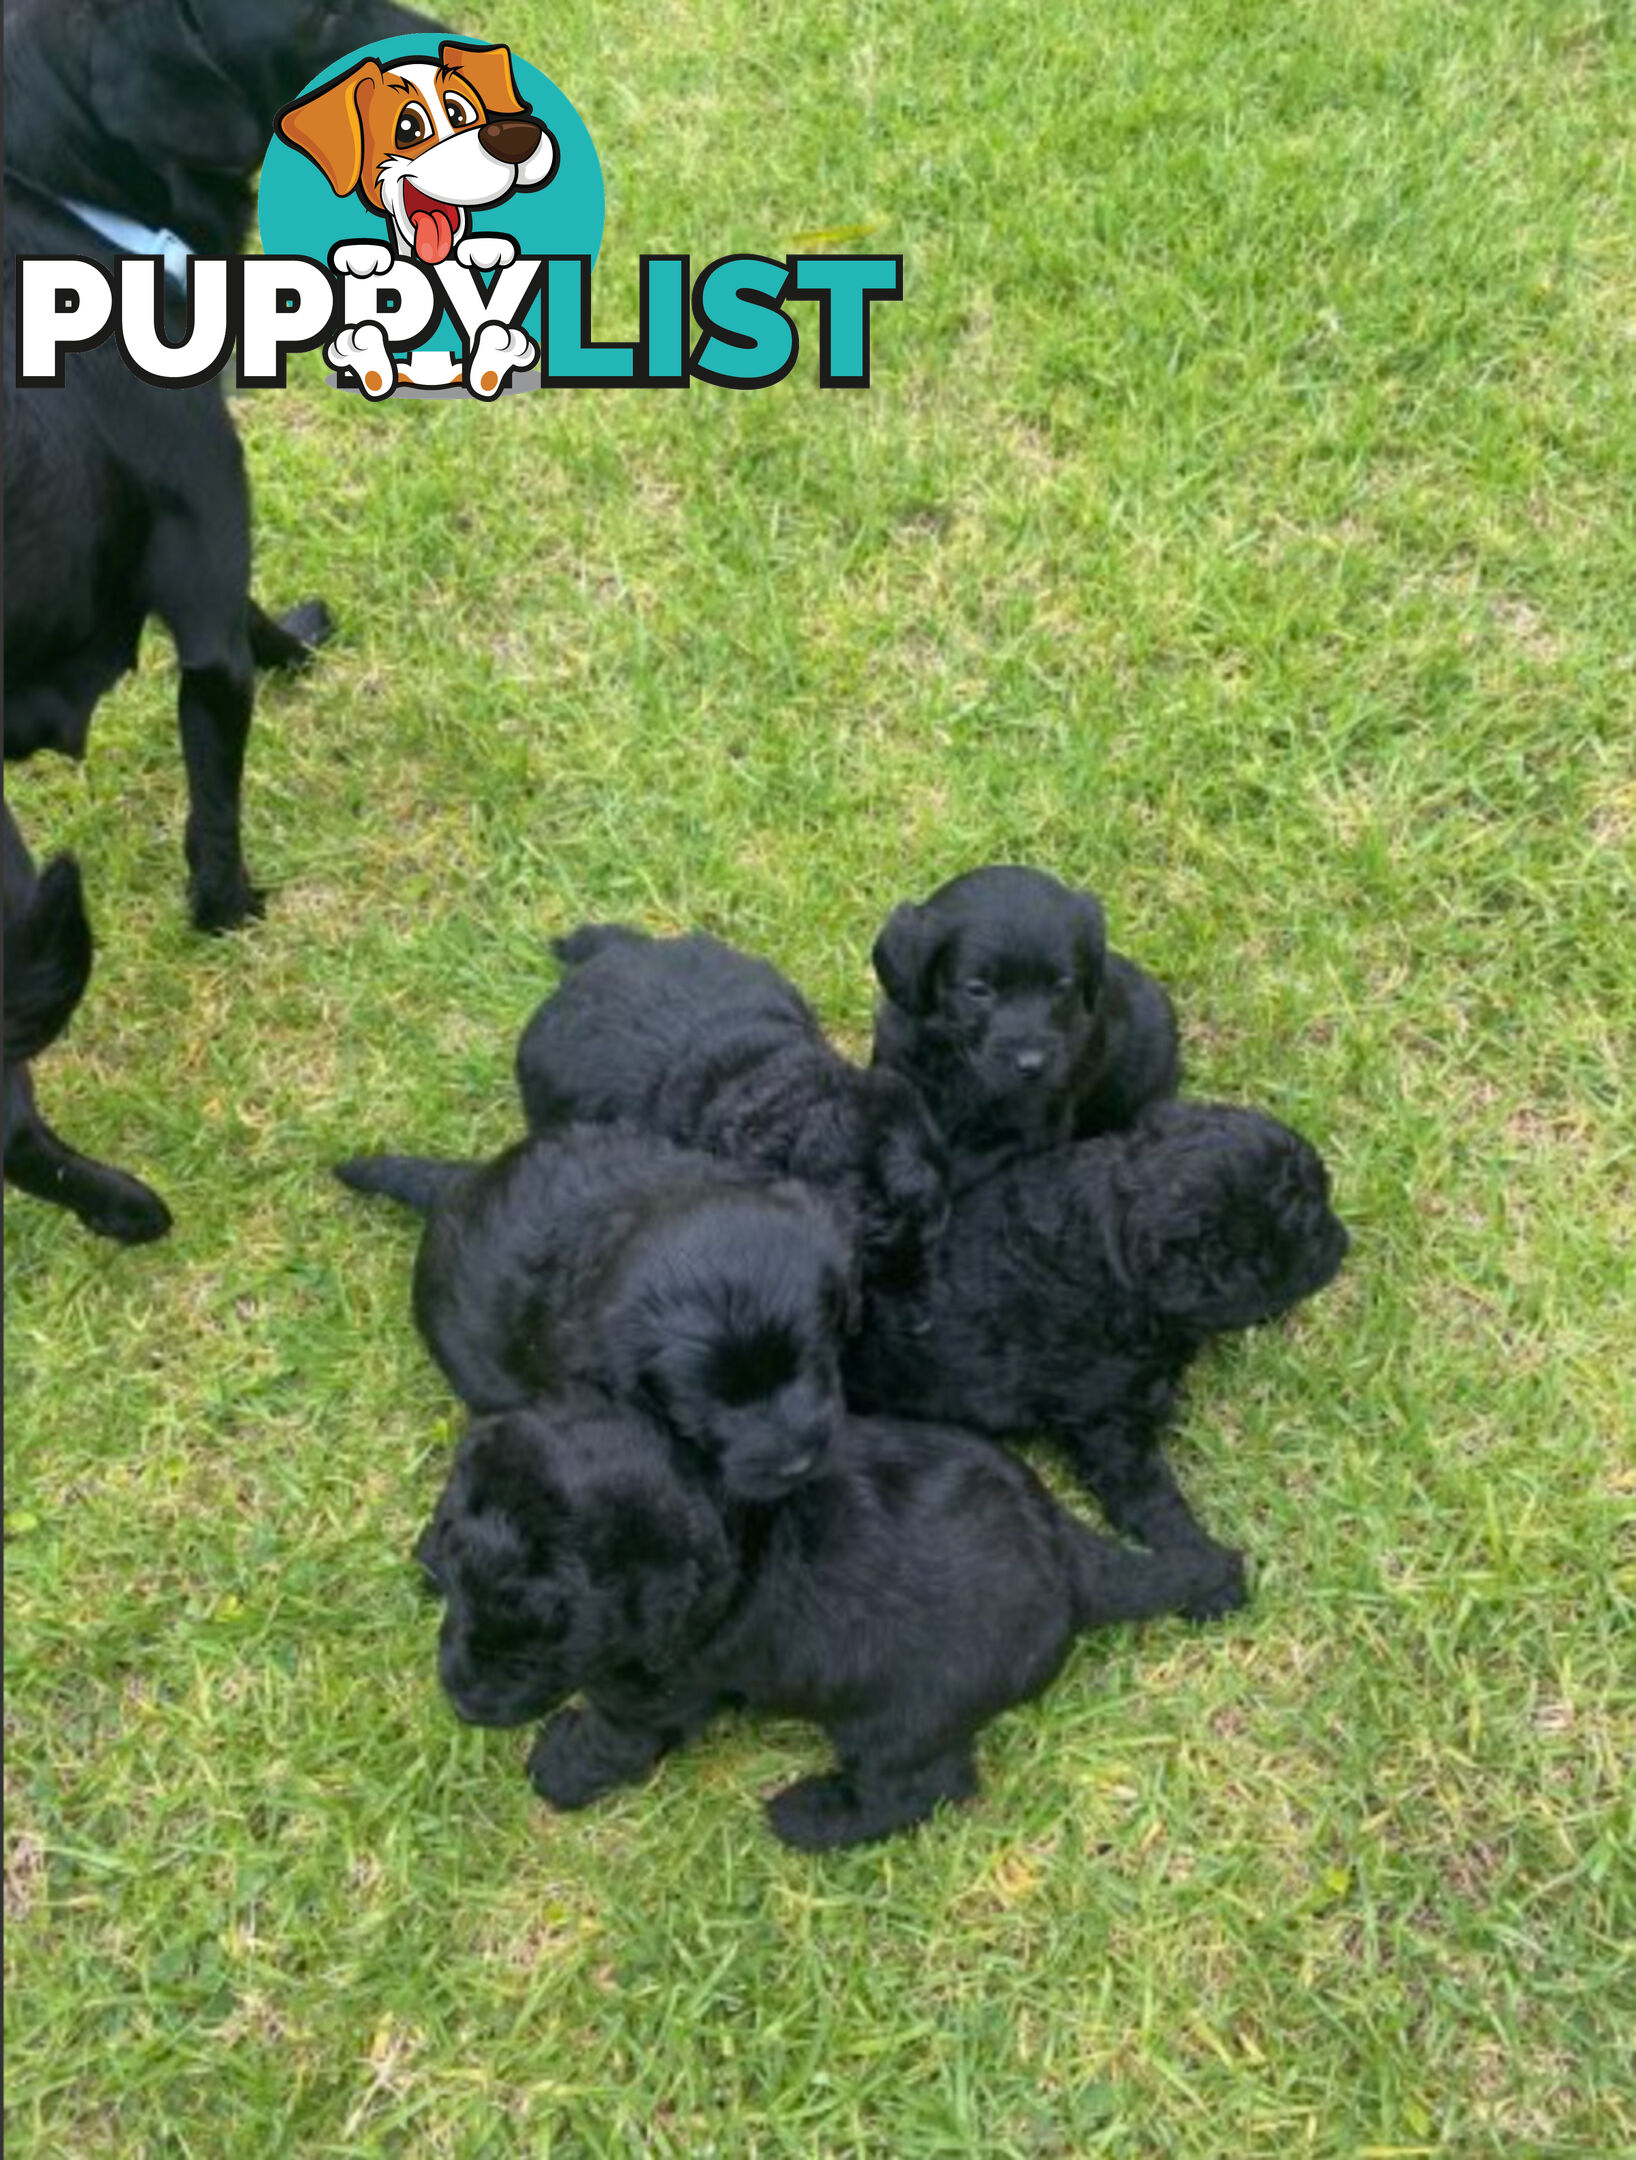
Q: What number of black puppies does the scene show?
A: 5